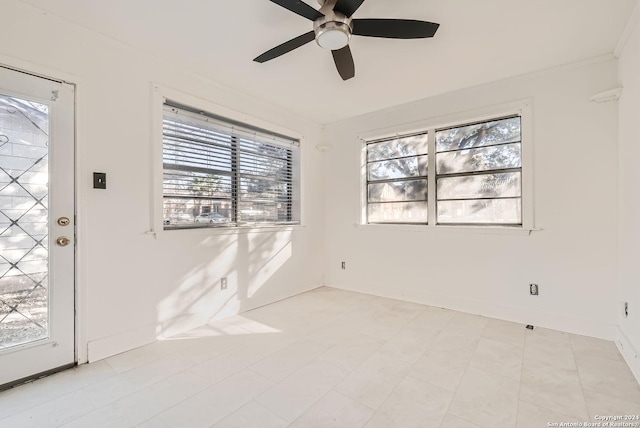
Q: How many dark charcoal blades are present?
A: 5